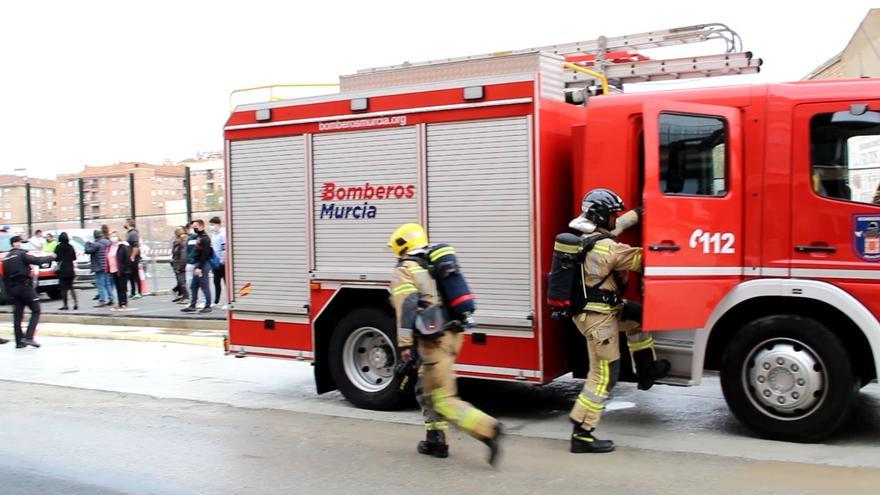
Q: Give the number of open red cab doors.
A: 1